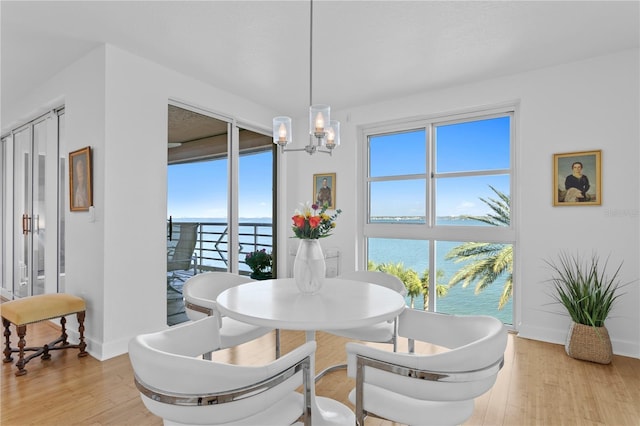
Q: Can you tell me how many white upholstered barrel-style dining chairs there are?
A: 4